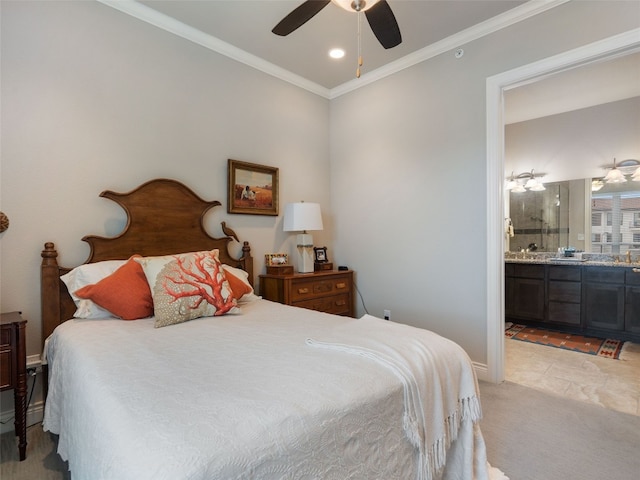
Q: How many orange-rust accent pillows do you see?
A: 2